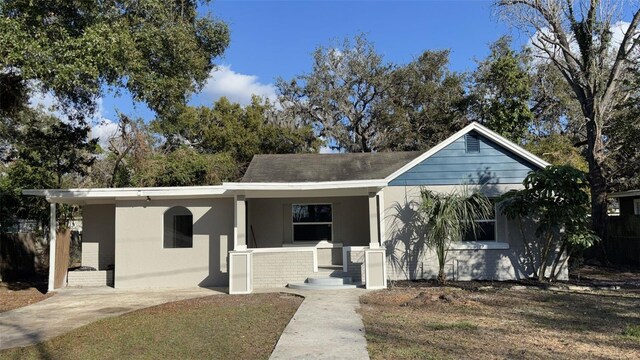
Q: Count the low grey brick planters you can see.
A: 1